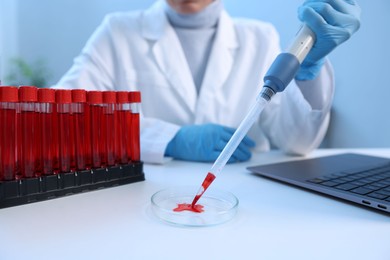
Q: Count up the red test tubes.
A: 9